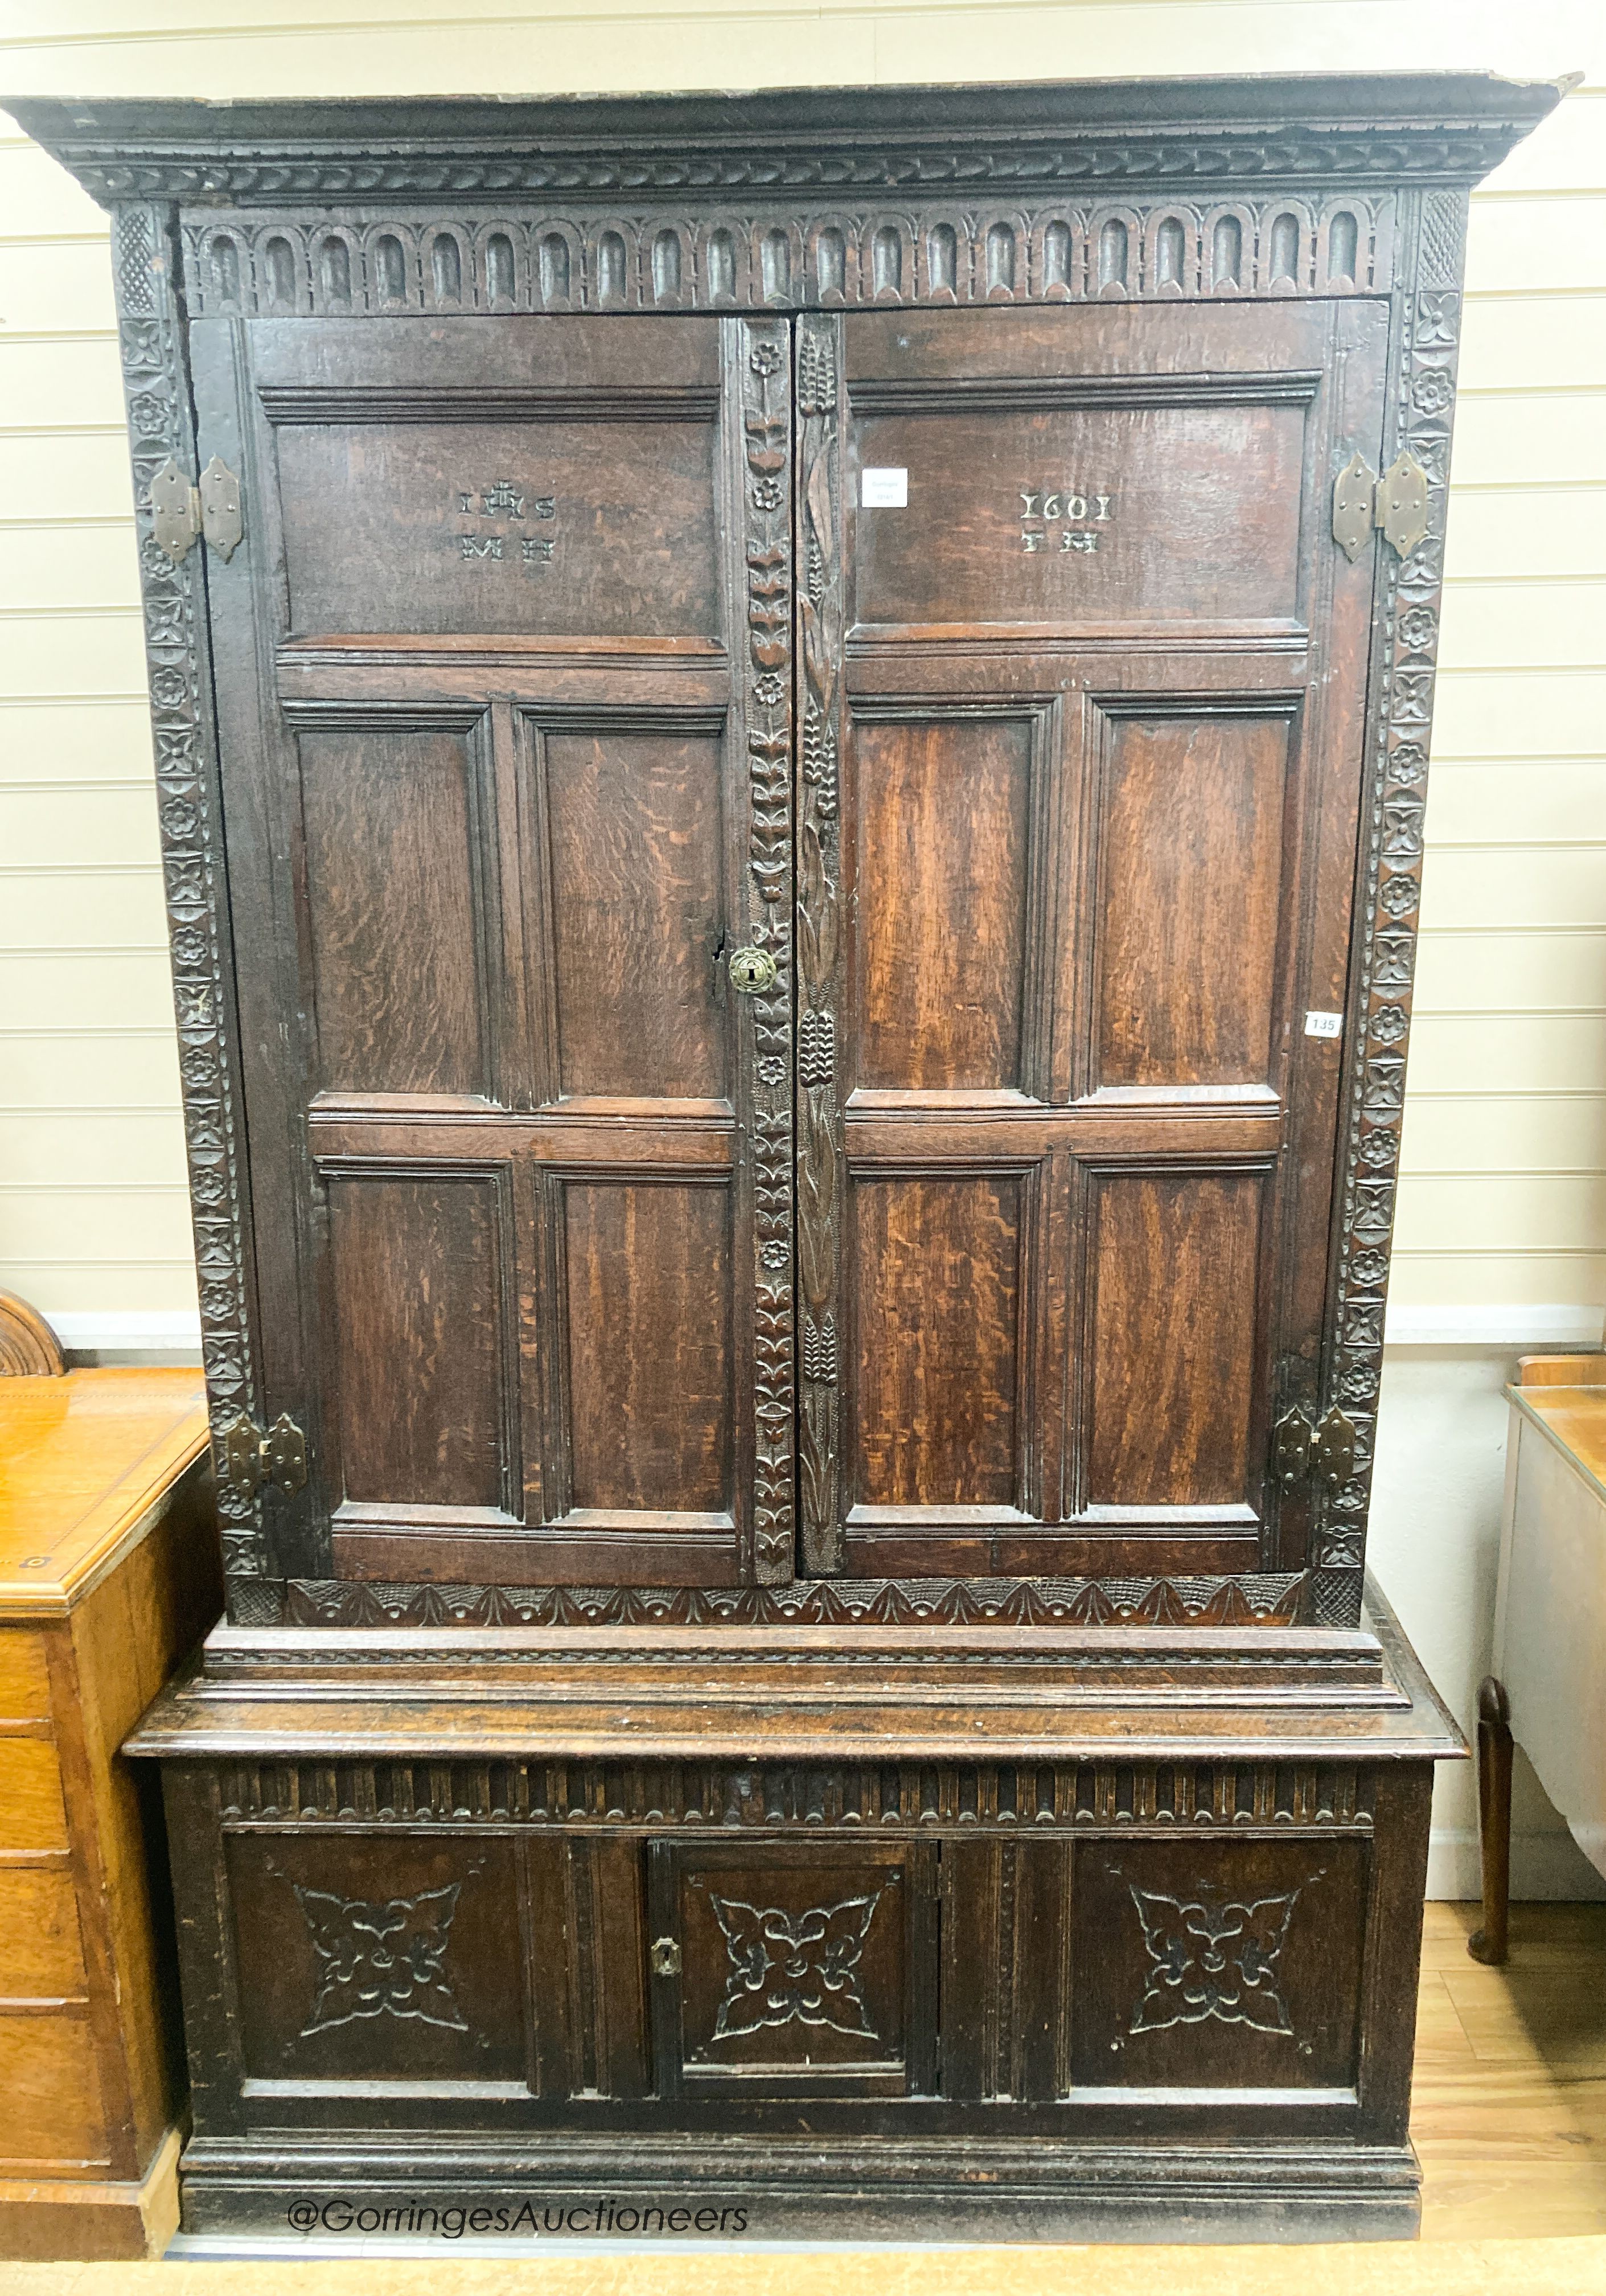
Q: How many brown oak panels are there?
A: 13